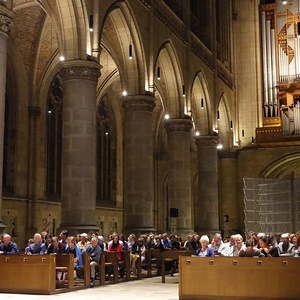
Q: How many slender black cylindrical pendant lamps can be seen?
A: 9